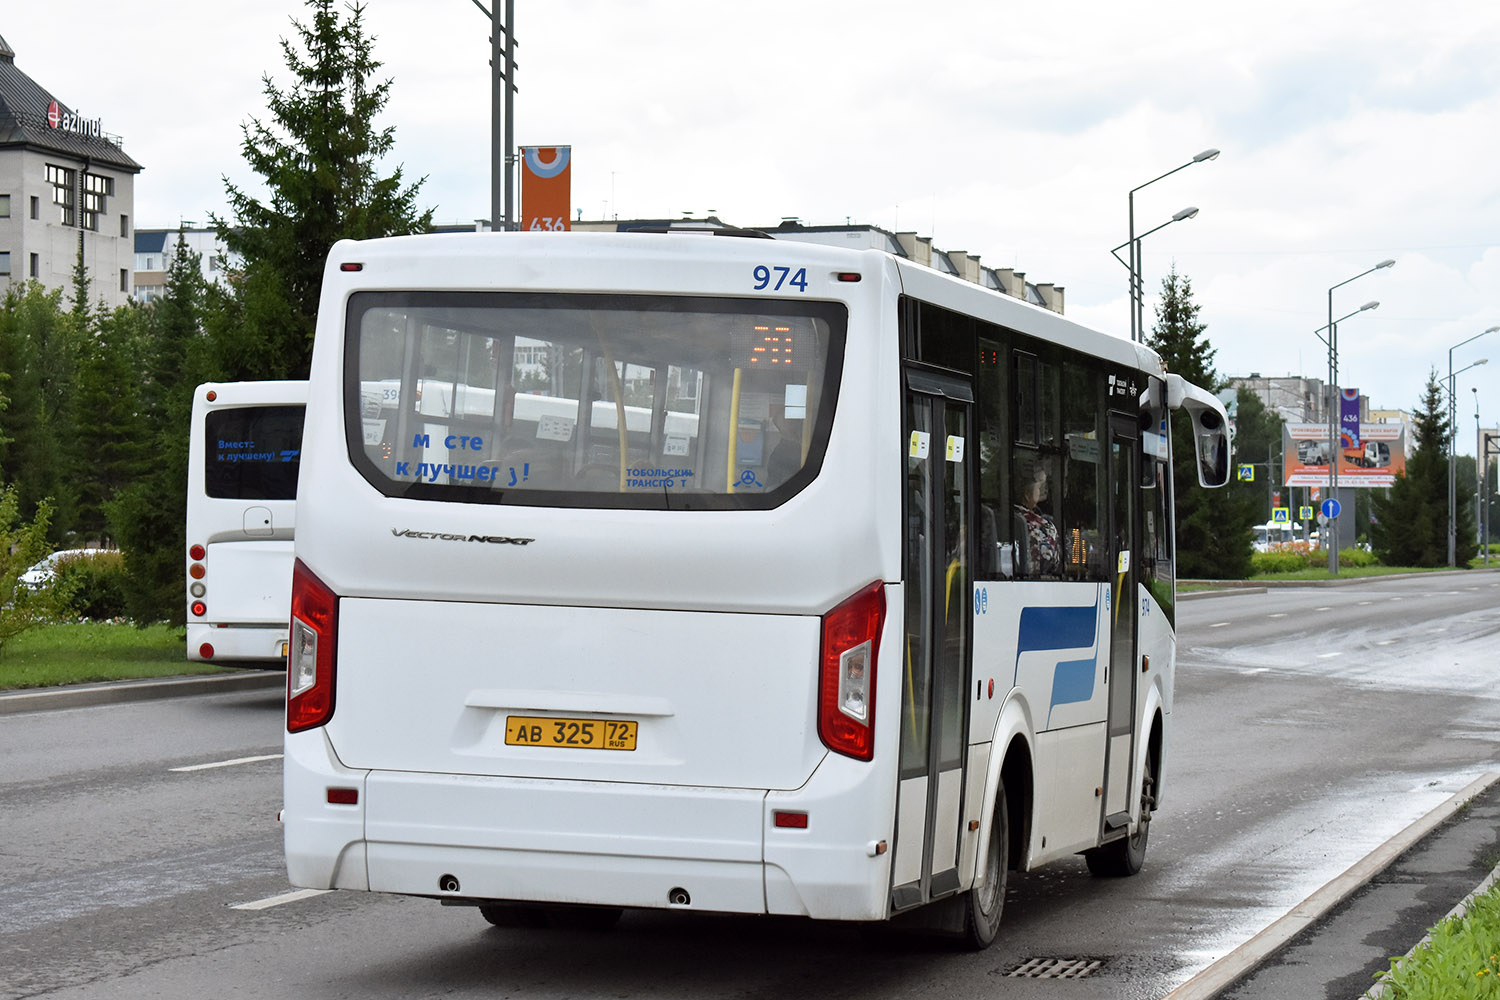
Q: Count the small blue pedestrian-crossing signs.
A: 3